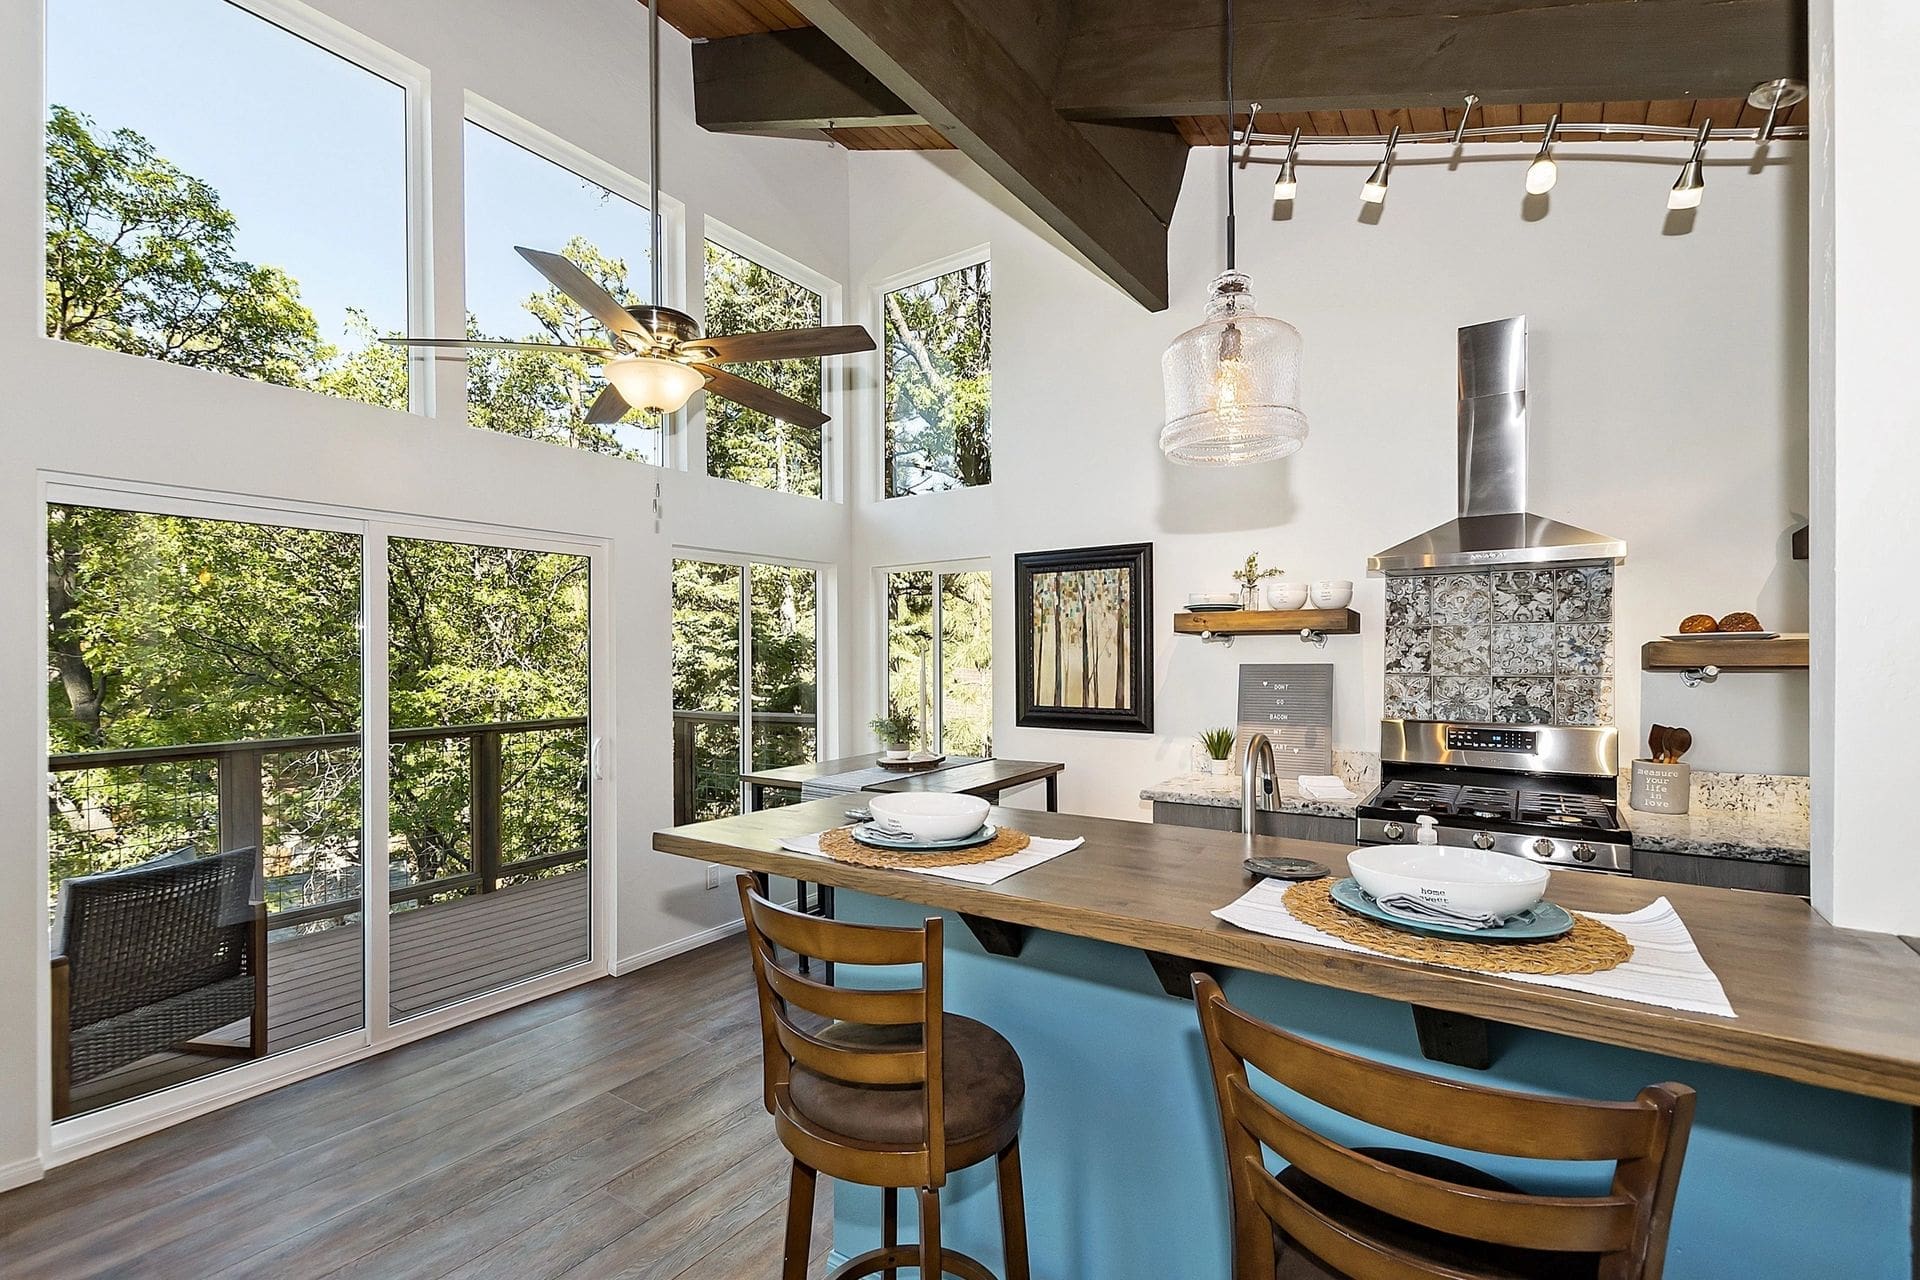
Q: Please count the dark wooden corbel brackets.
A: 3